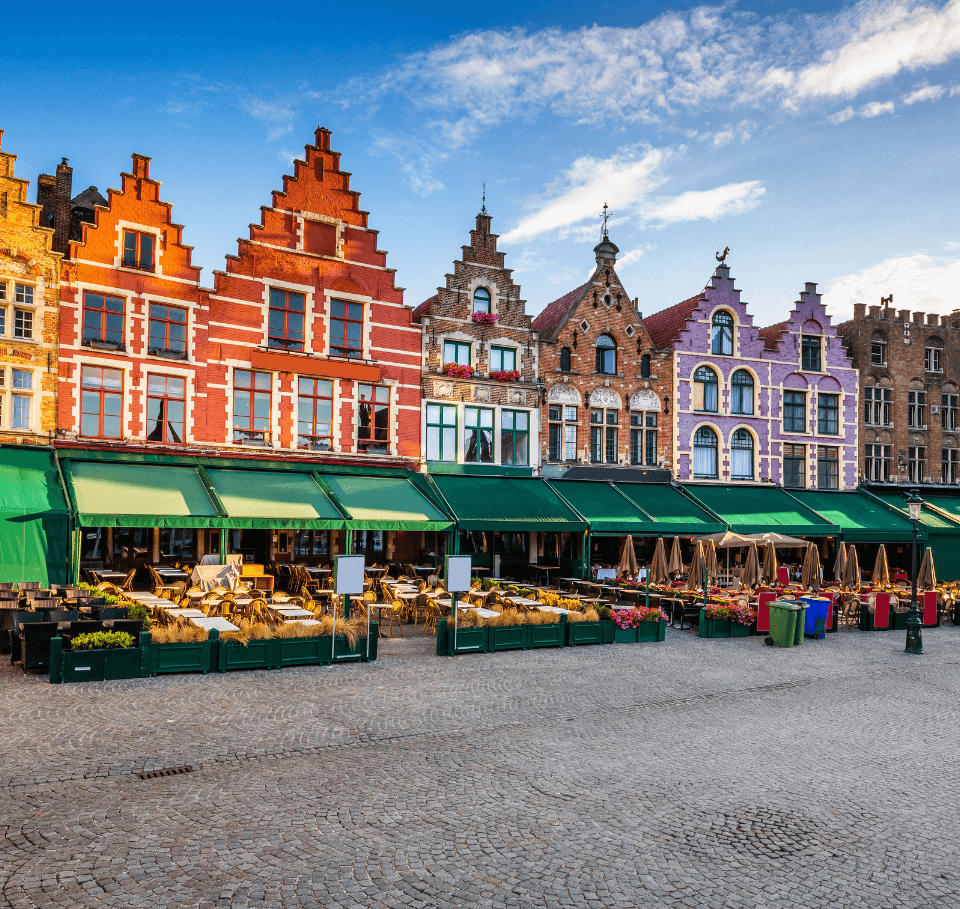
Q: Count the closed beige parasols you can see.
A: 13